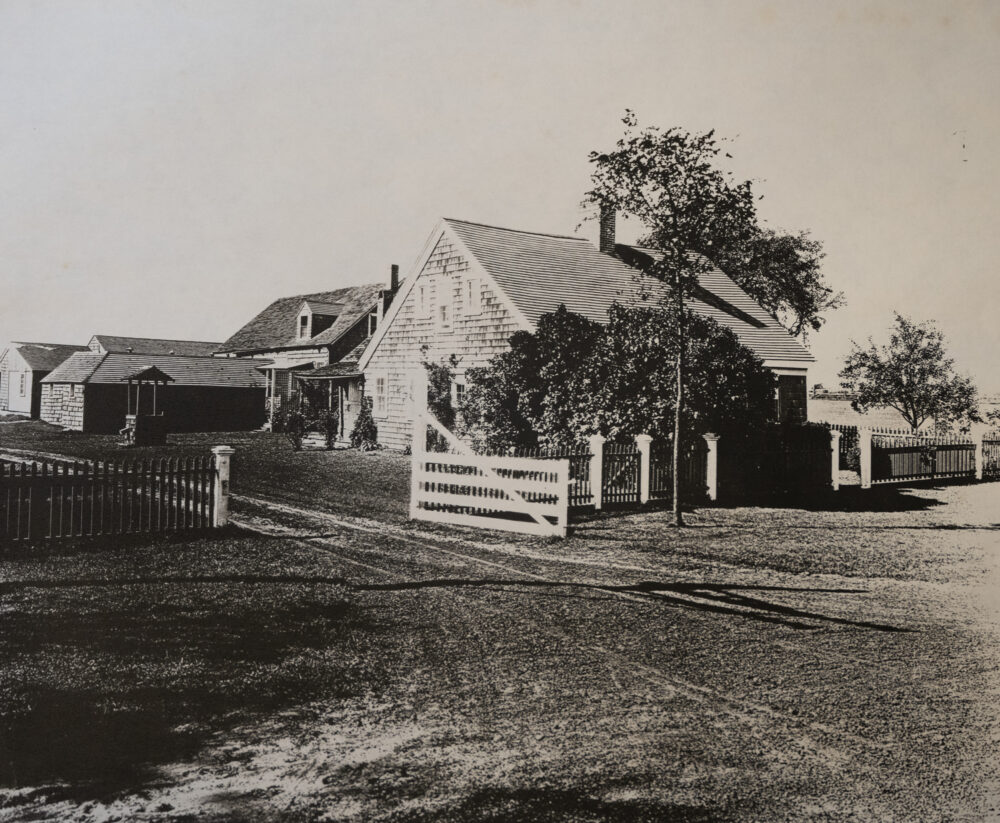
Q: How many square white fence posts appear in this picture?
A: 7